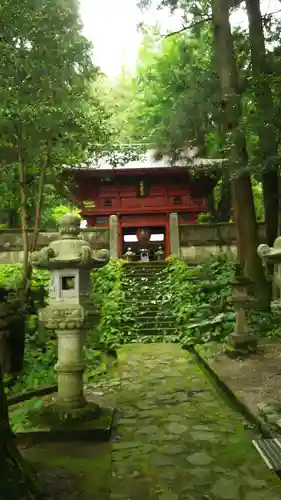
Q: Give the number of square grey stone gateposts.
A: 2